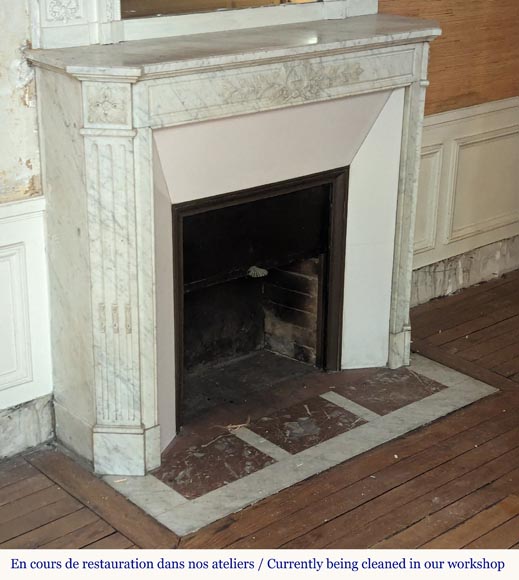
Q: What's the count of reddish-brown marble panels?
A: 3